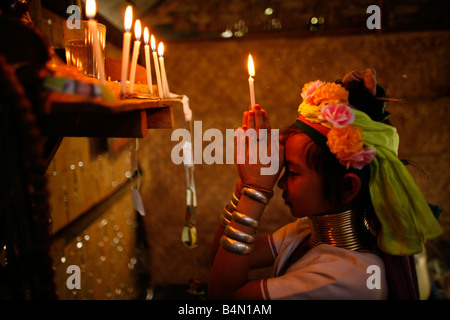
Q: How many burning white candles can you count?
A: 7